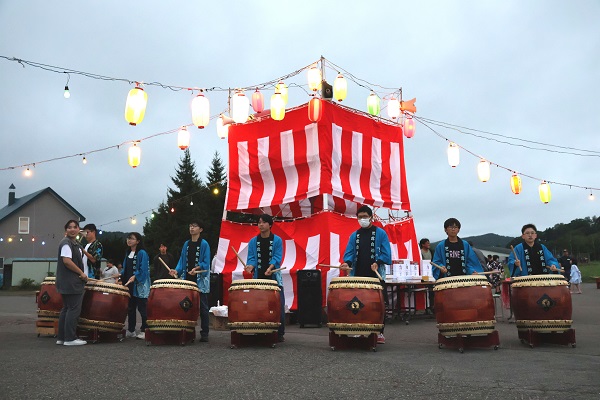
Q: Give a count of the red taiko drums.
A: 7